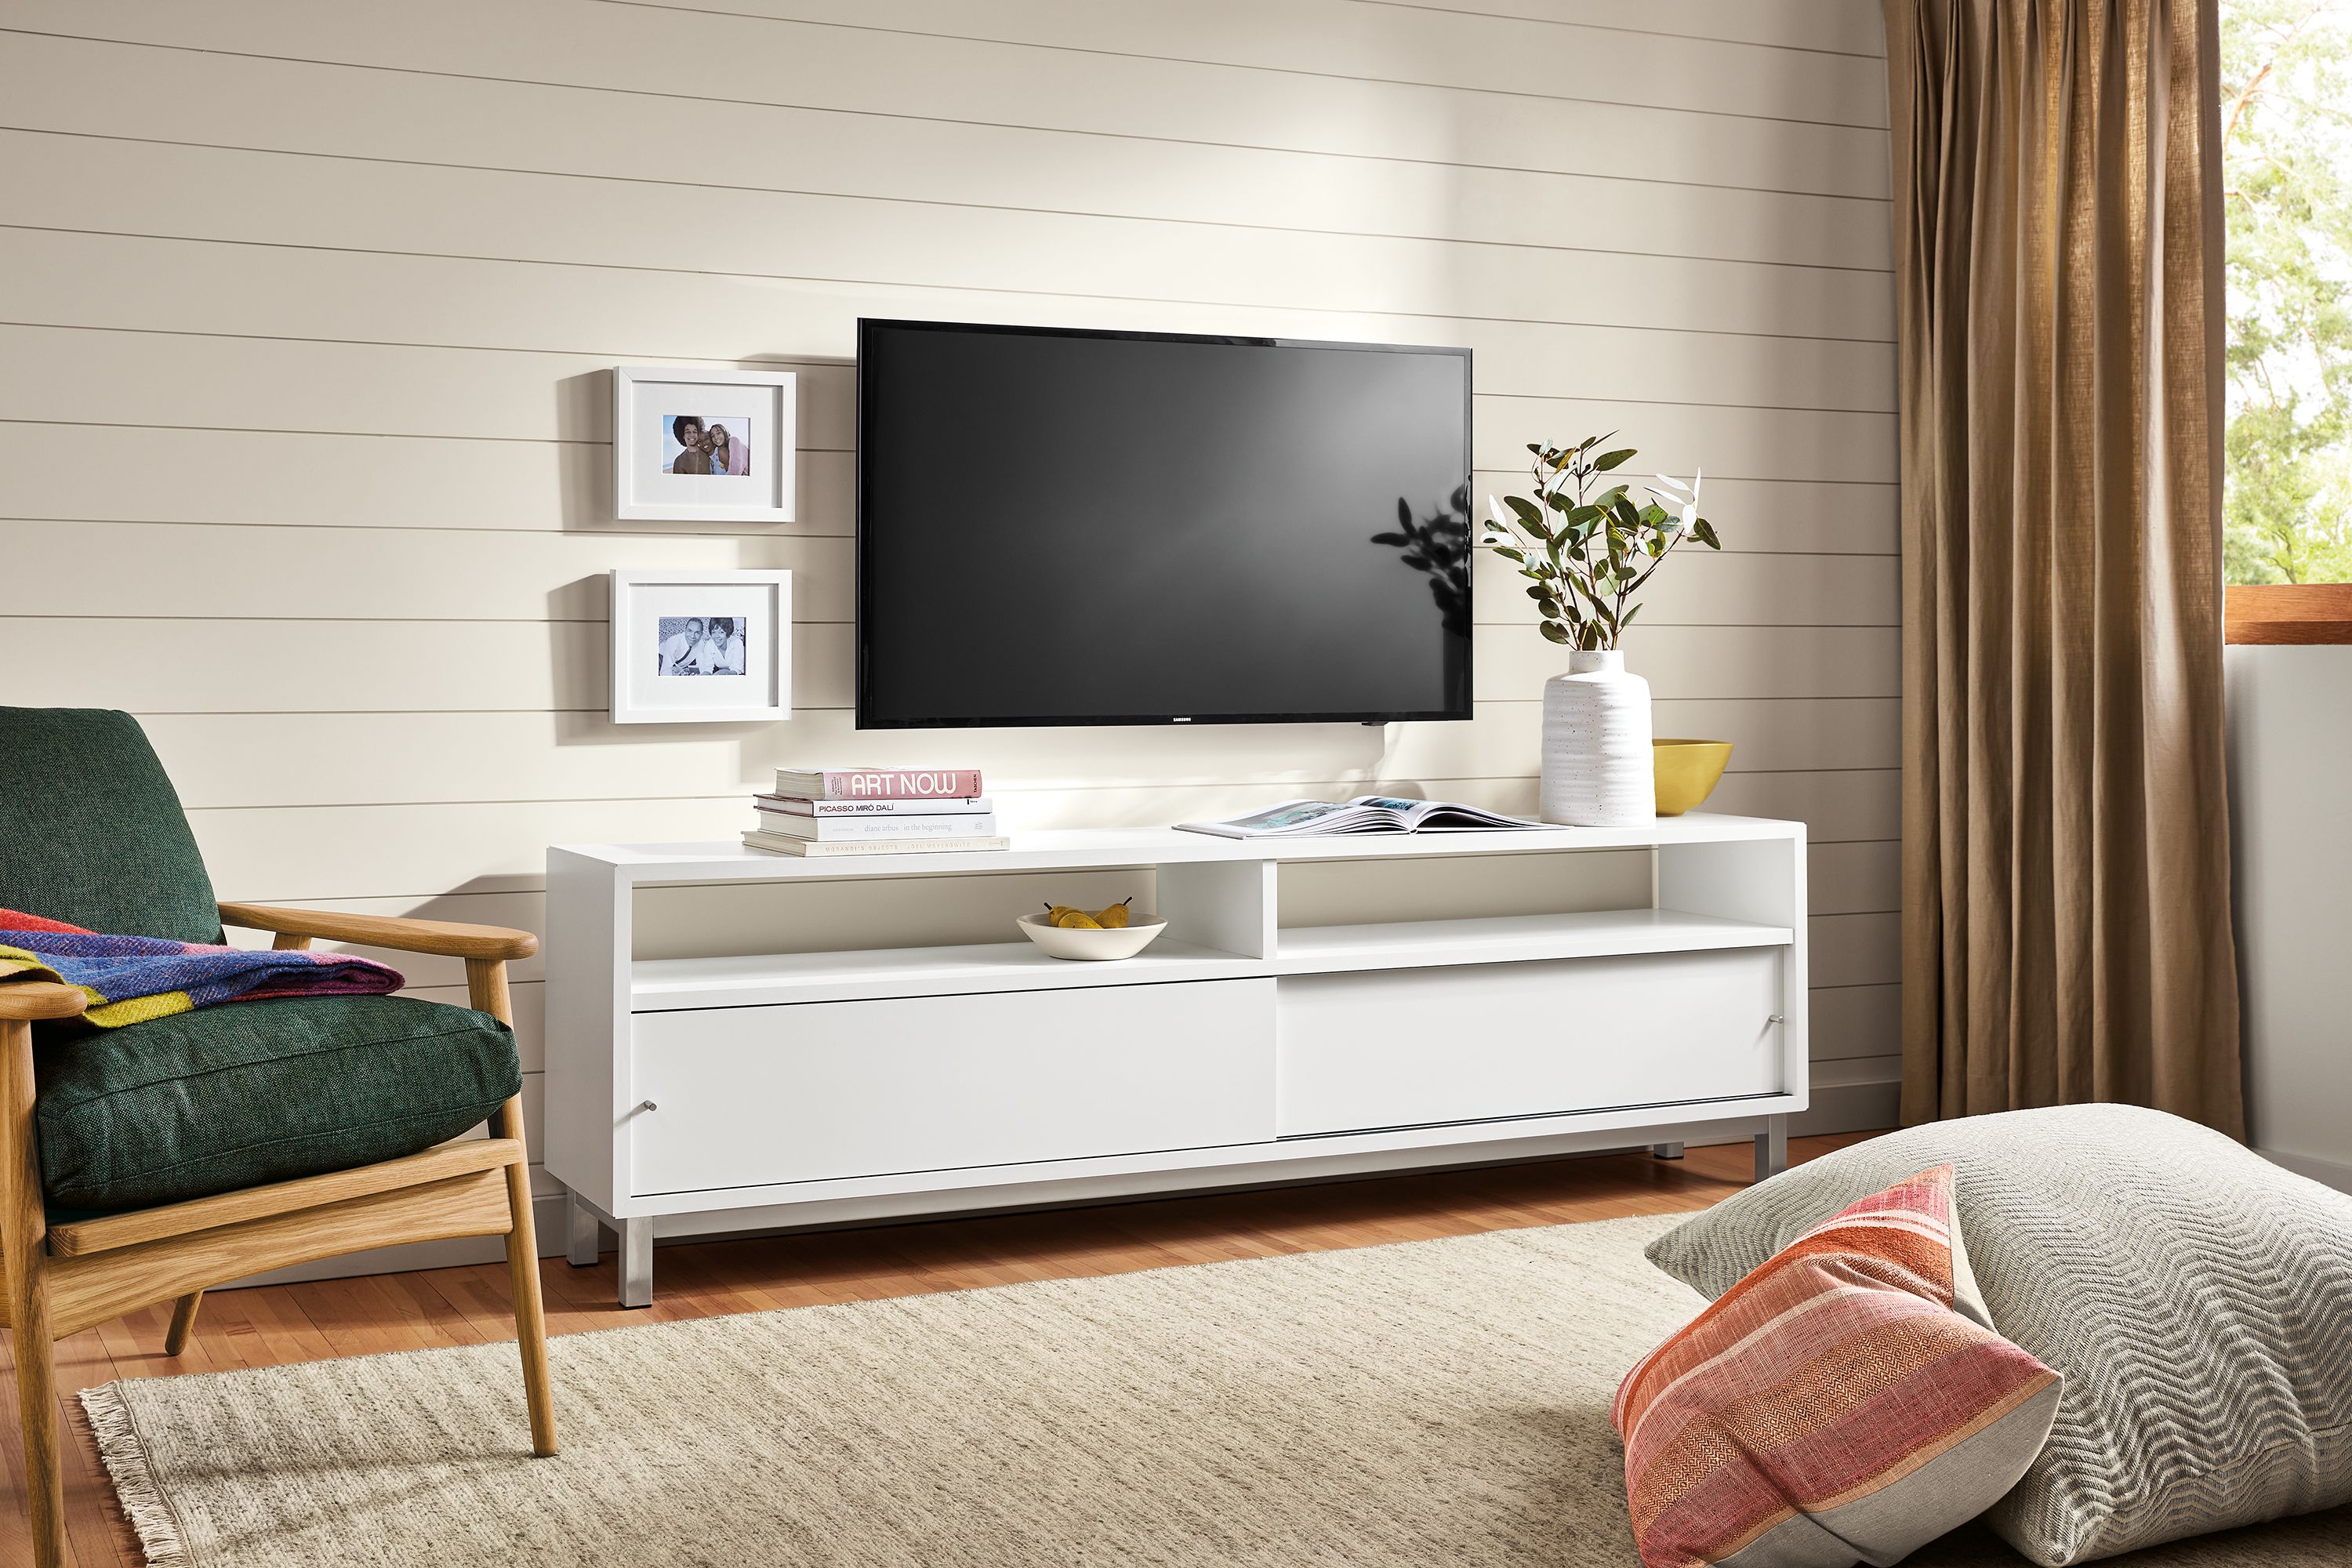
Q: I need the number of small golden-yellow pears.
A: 3